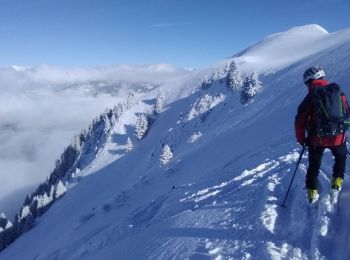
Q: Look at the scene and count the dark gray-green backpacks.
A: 1